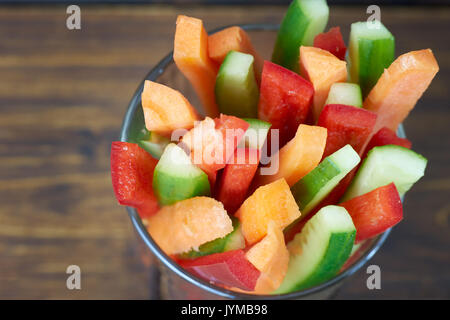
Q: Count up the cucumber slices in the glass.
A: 11